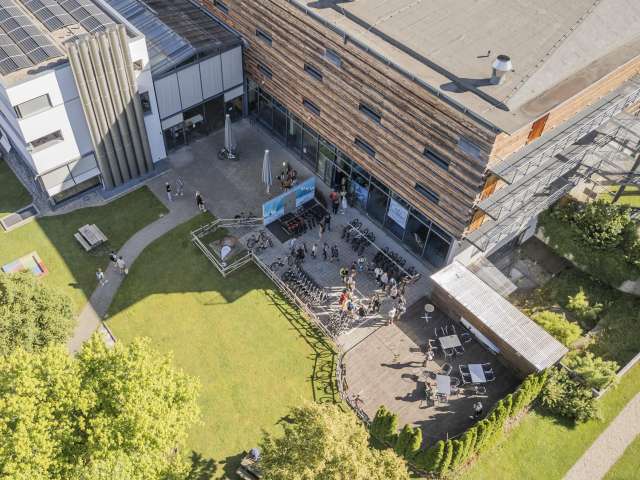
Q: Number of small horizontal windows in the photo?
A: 11